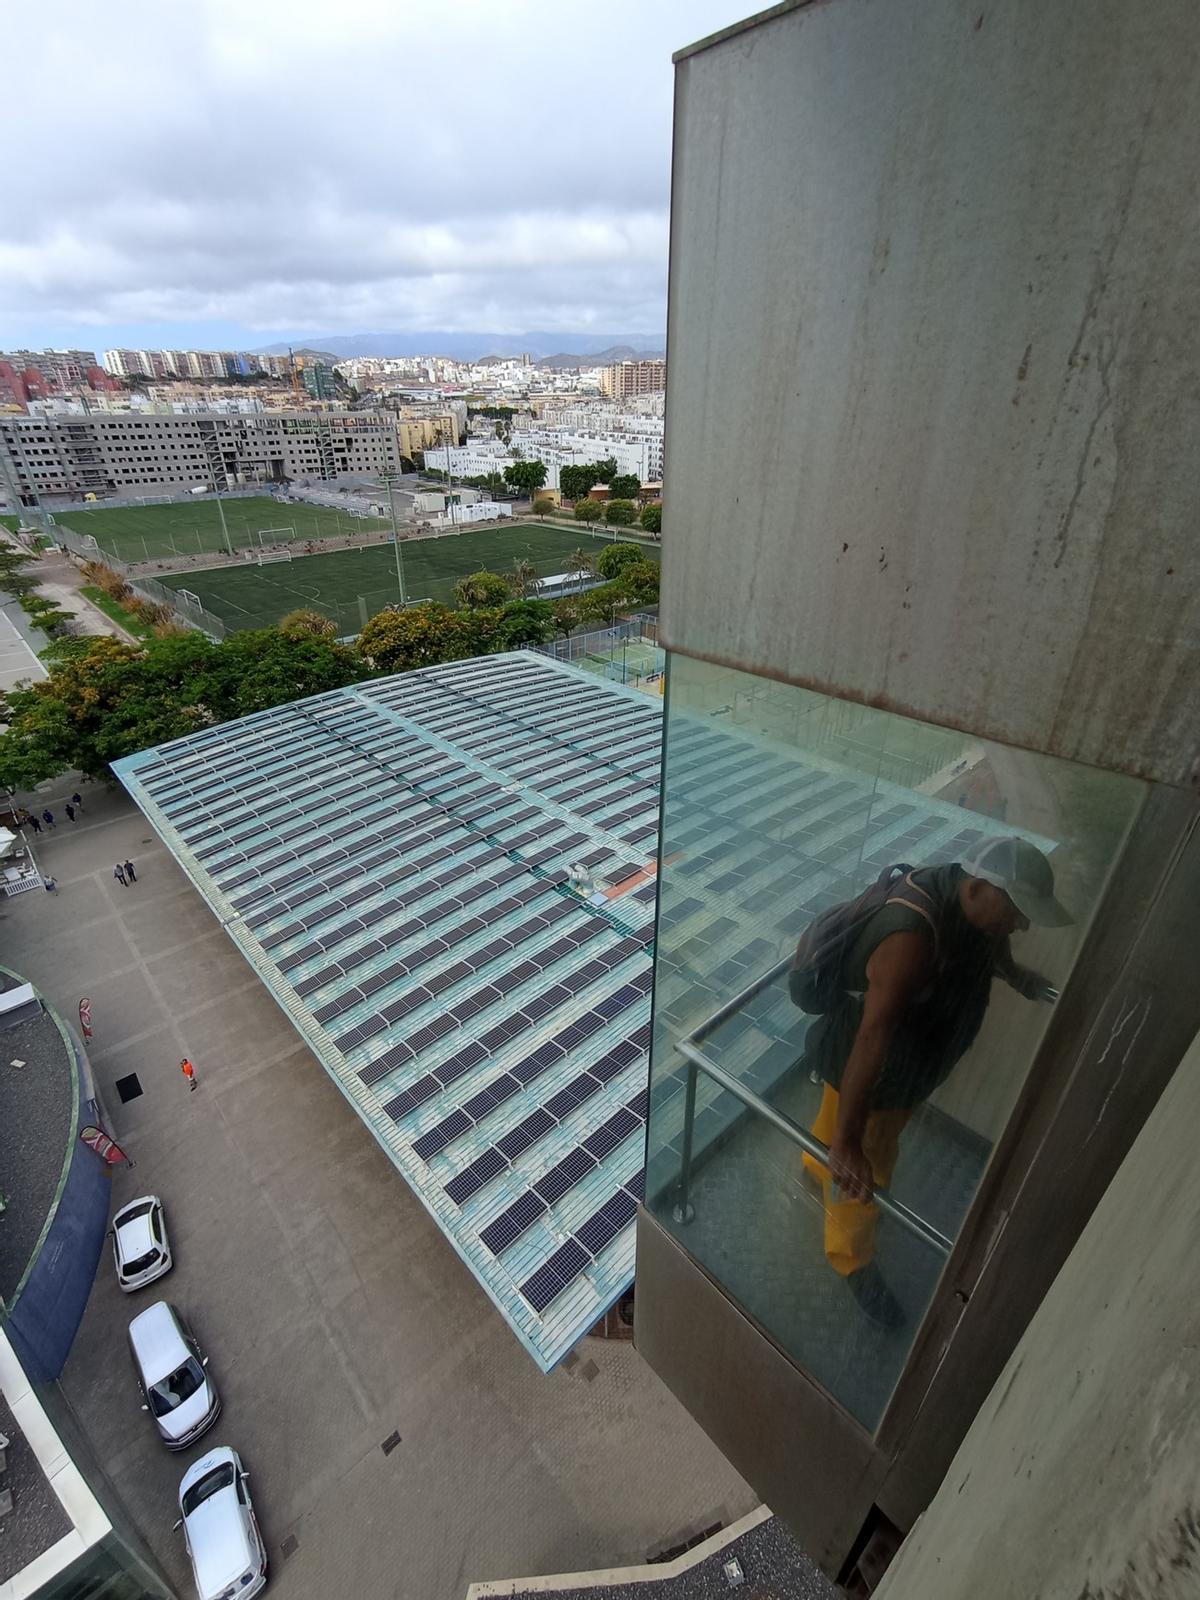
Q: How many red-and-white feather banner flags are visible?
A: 2